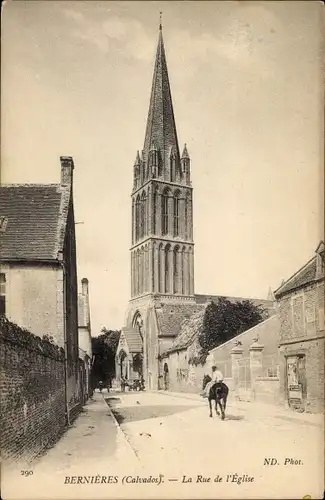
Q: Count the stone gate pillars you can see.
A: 2